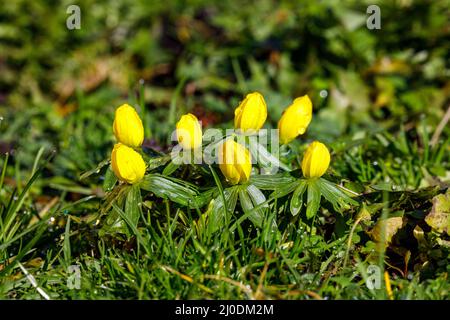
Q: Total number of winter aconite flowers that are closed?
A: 7